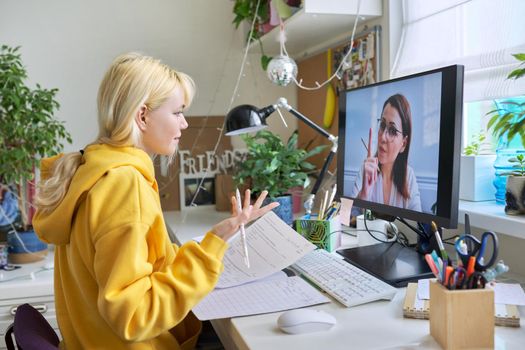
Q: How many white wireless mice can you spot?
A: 1